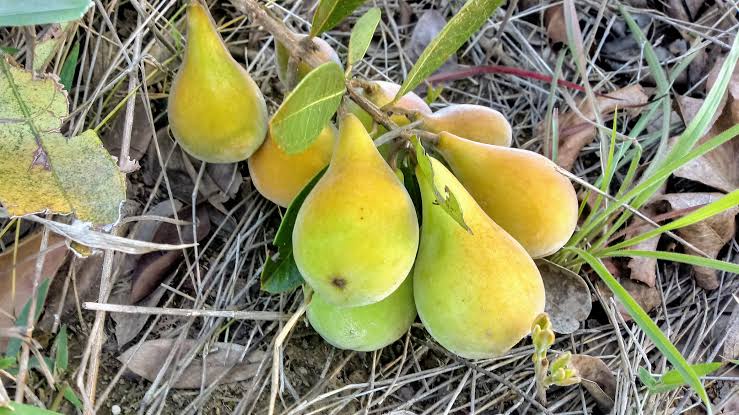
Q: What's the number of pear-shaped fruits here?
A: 9